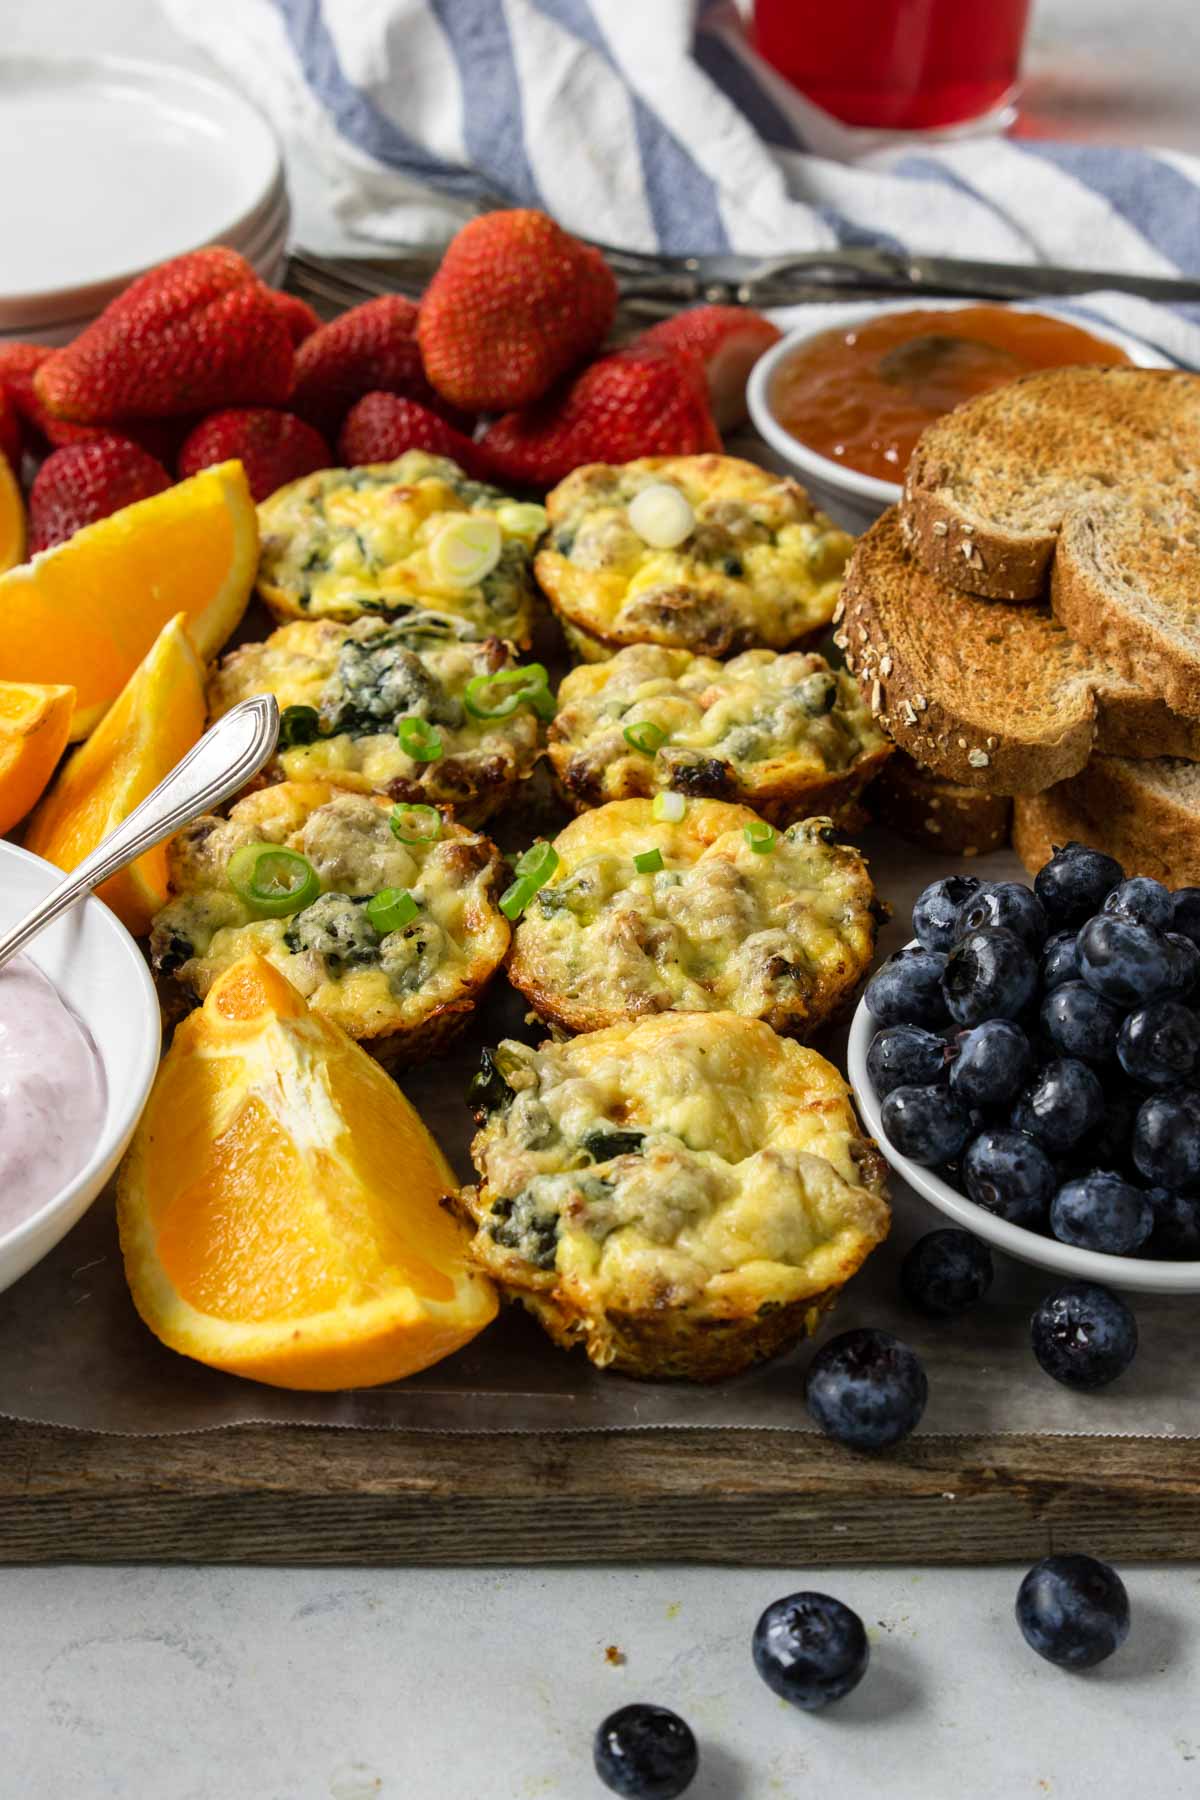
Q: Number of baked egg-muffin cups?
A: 7